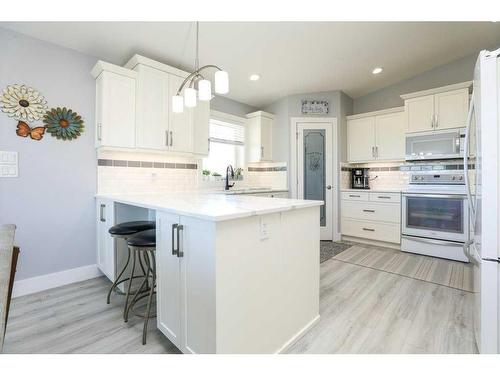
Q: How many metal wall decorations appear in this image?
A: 3